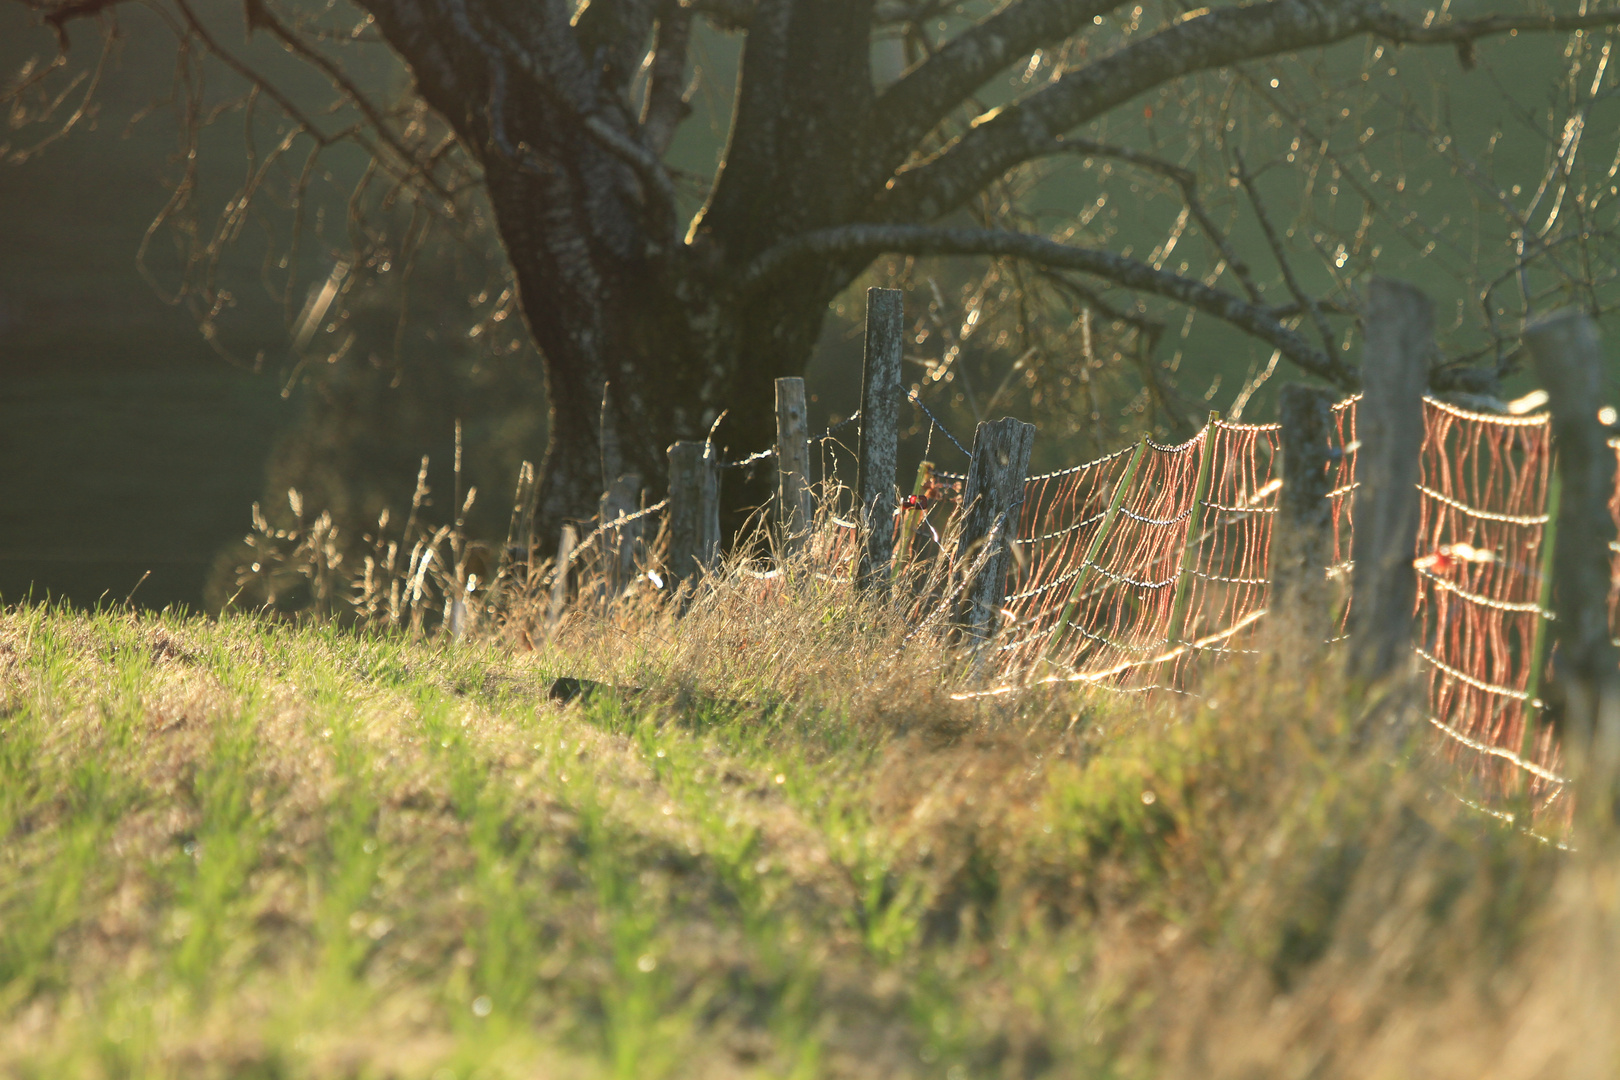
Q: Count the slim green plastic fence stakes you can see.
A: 4